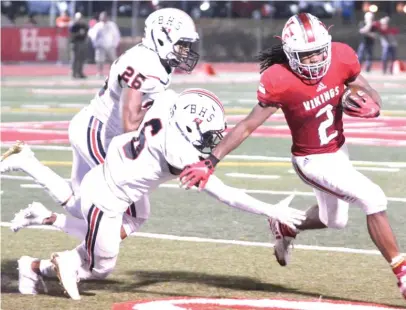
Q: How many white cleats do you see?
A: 4